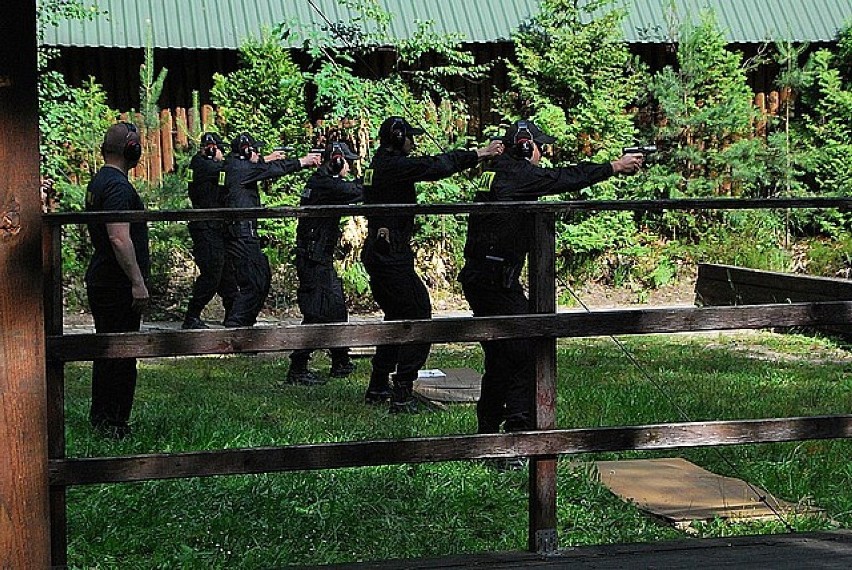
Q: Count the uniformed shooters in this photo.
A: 5